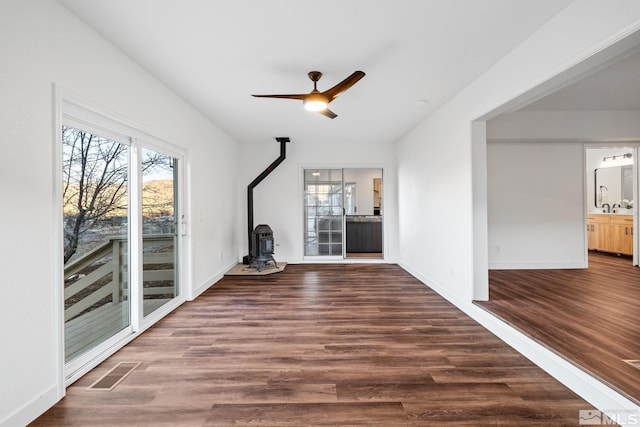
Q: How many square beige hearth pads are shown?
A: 1